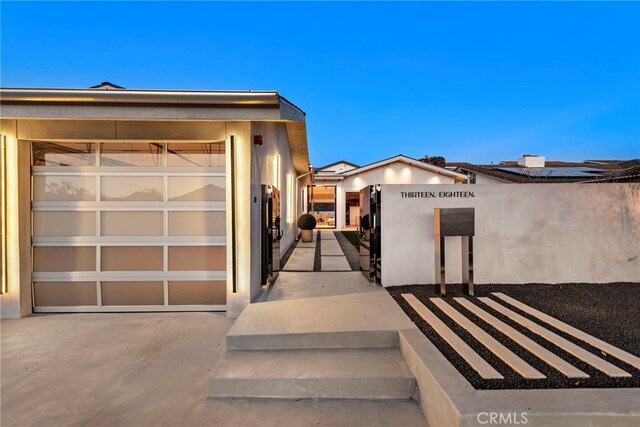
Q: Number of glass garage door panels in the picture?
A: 15